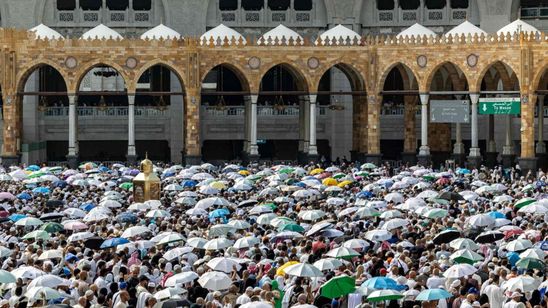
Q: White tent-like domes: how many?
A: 9